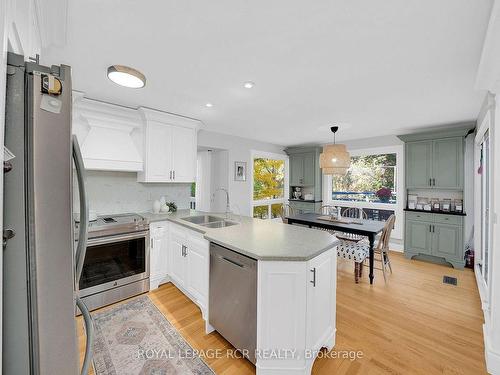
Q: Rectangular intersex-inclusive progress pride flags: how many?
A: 0